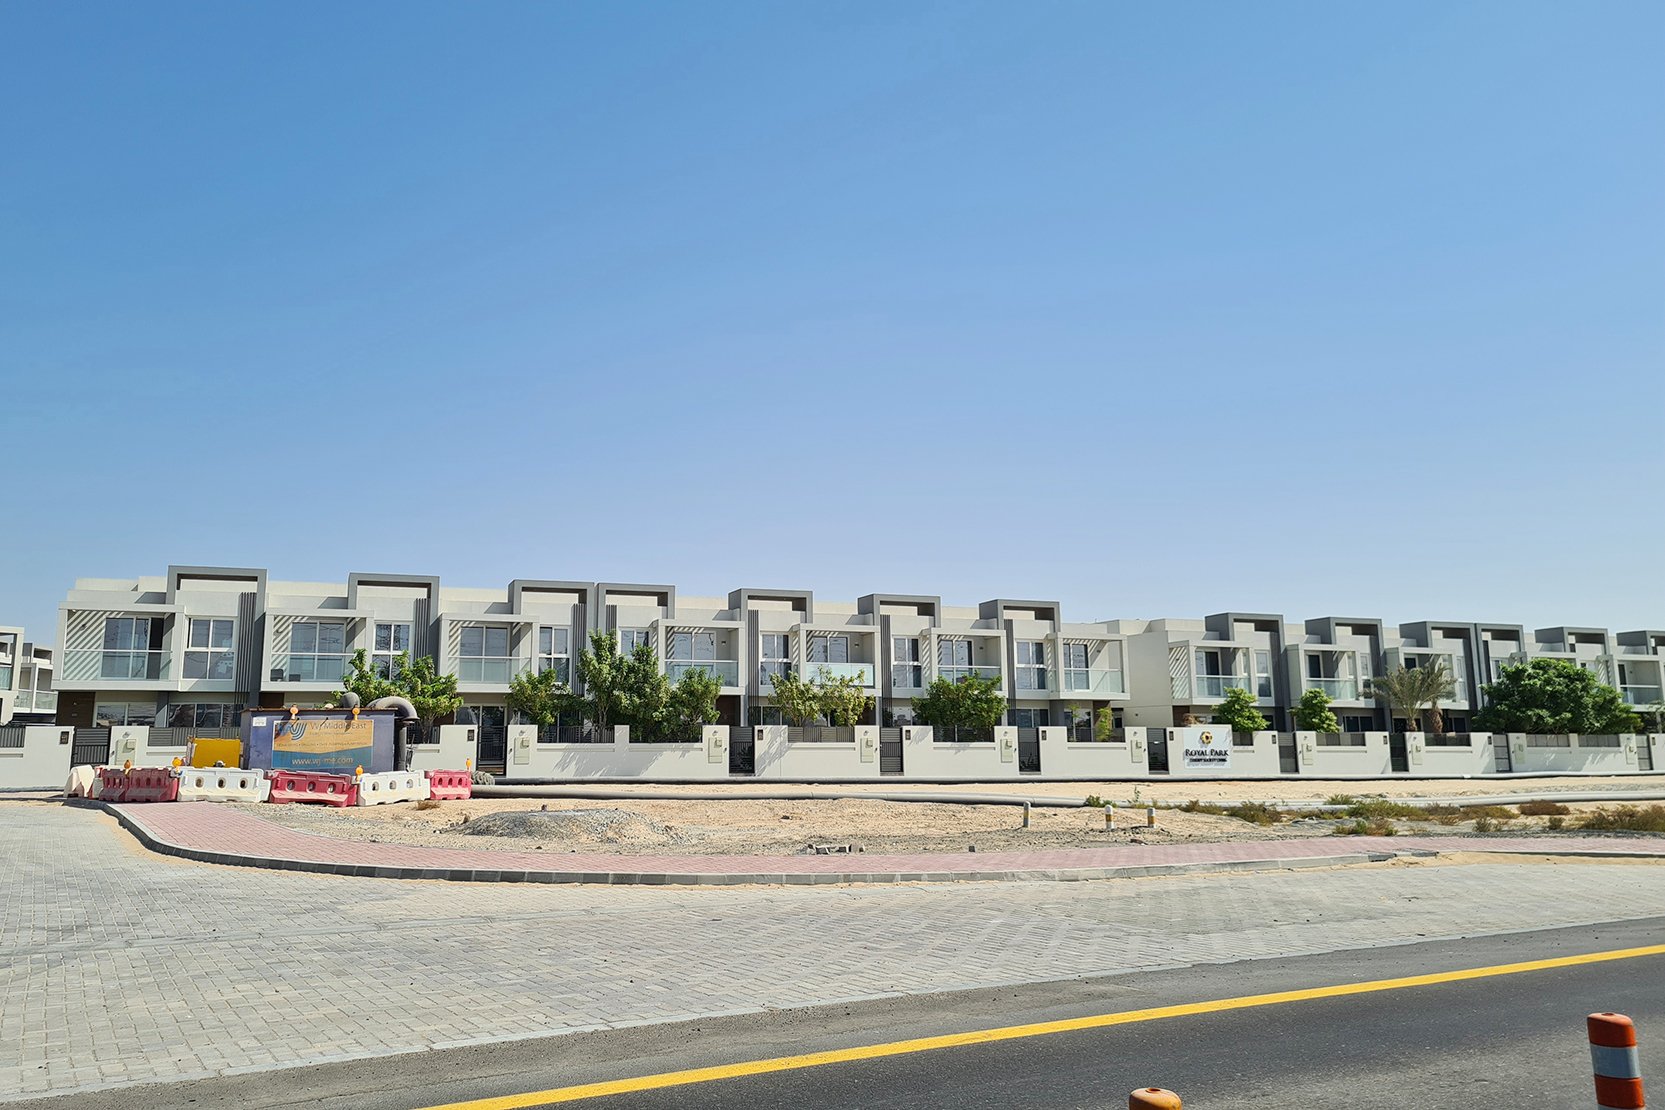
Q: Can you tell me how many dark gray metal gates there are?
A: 10